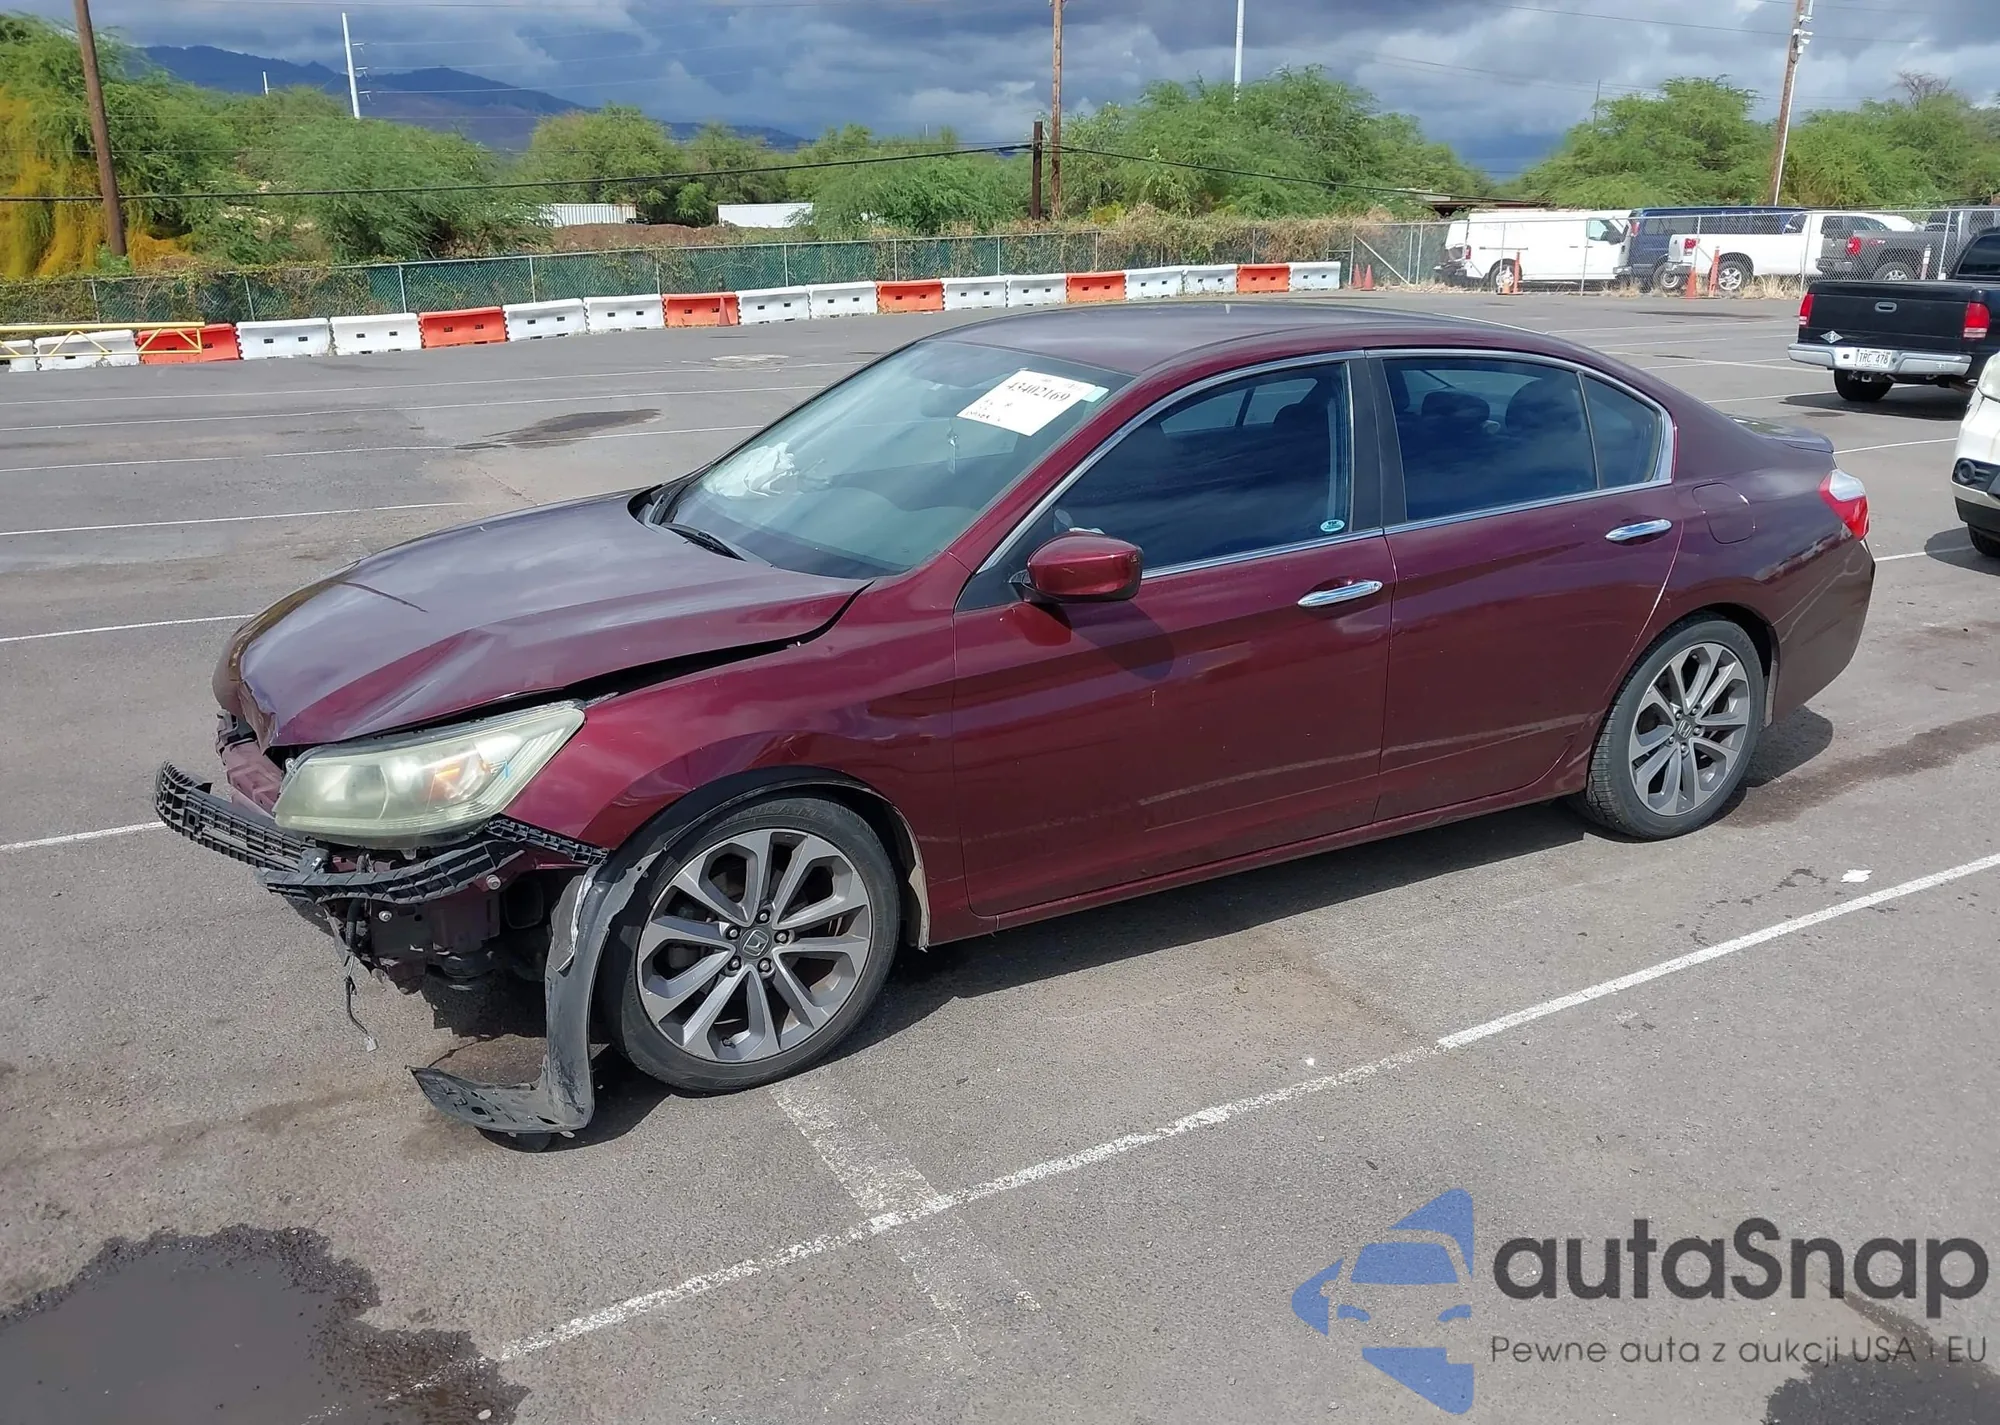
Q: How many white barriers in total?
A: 13